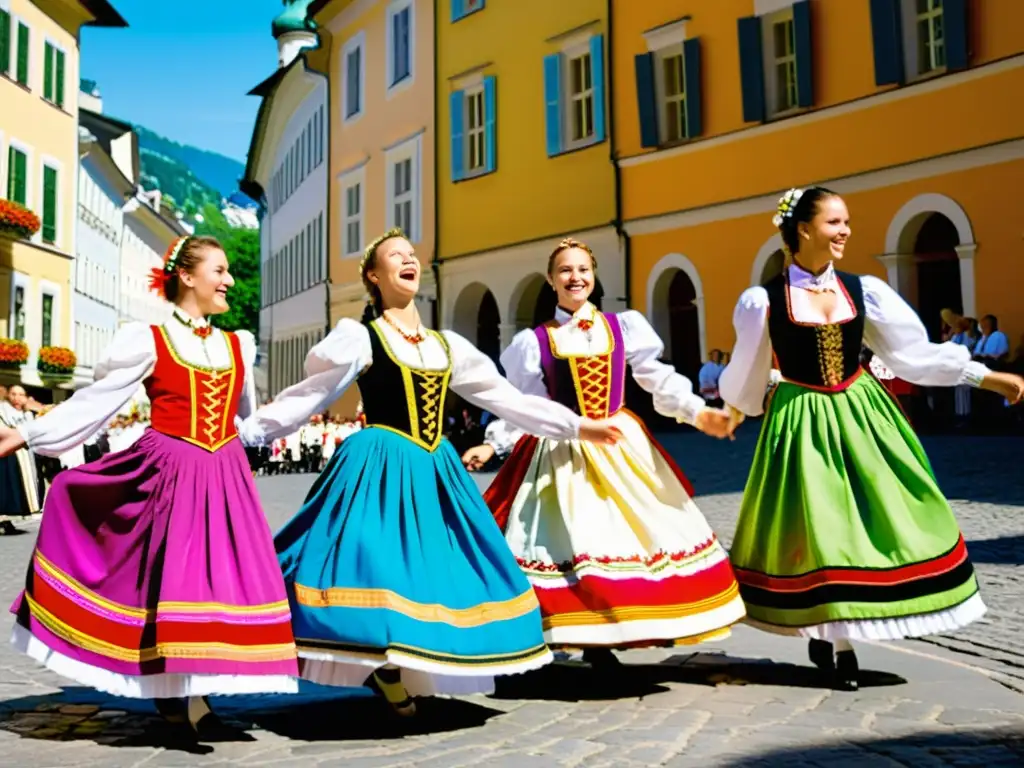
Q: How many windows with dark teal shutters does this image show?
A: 3